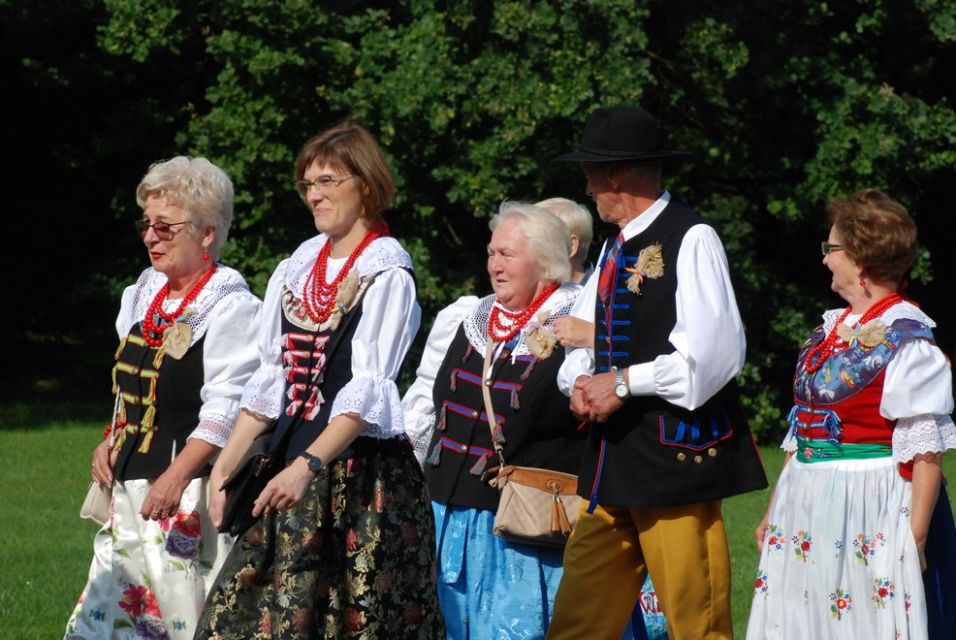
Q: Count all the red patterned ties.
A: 1